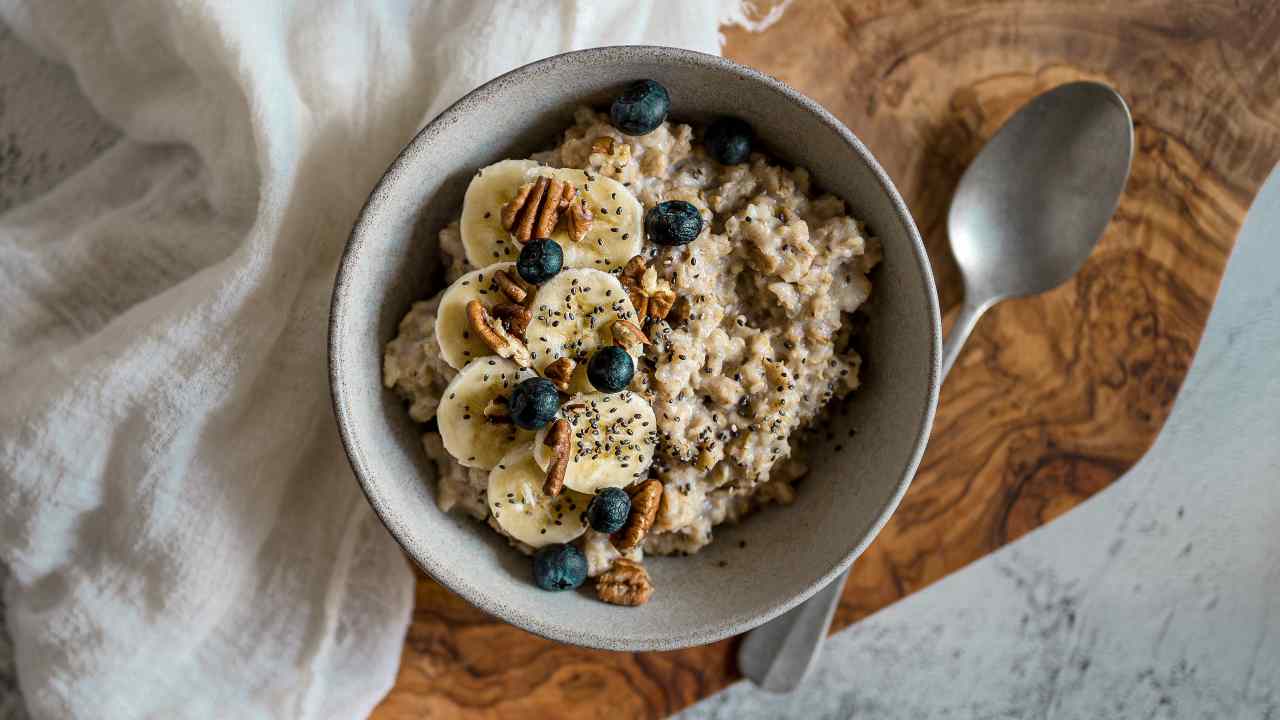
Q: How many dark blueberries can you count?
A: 8